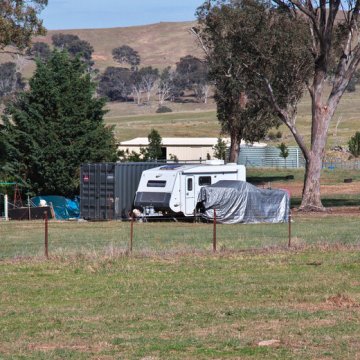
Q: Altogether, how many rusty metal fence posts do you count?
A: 4